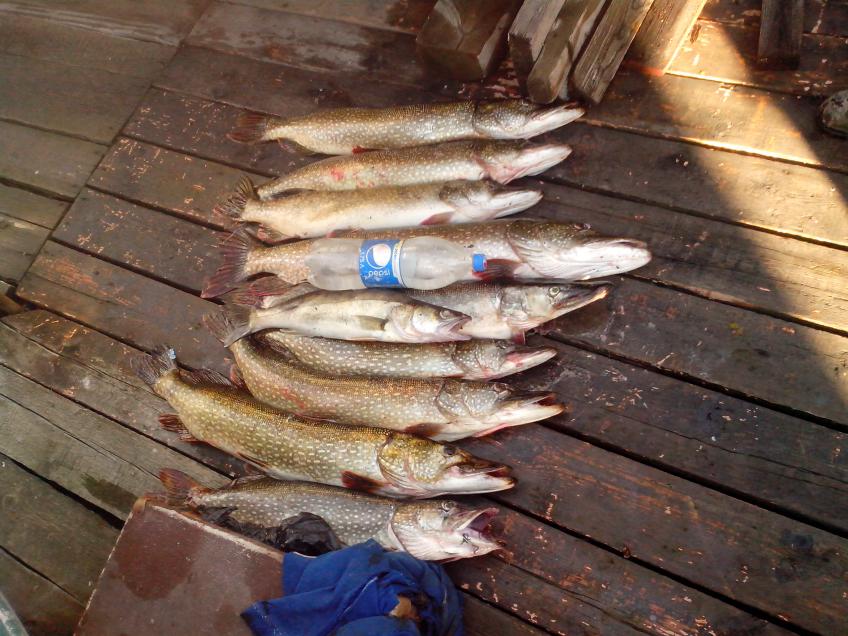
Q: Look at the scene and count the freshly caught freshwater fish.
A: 10